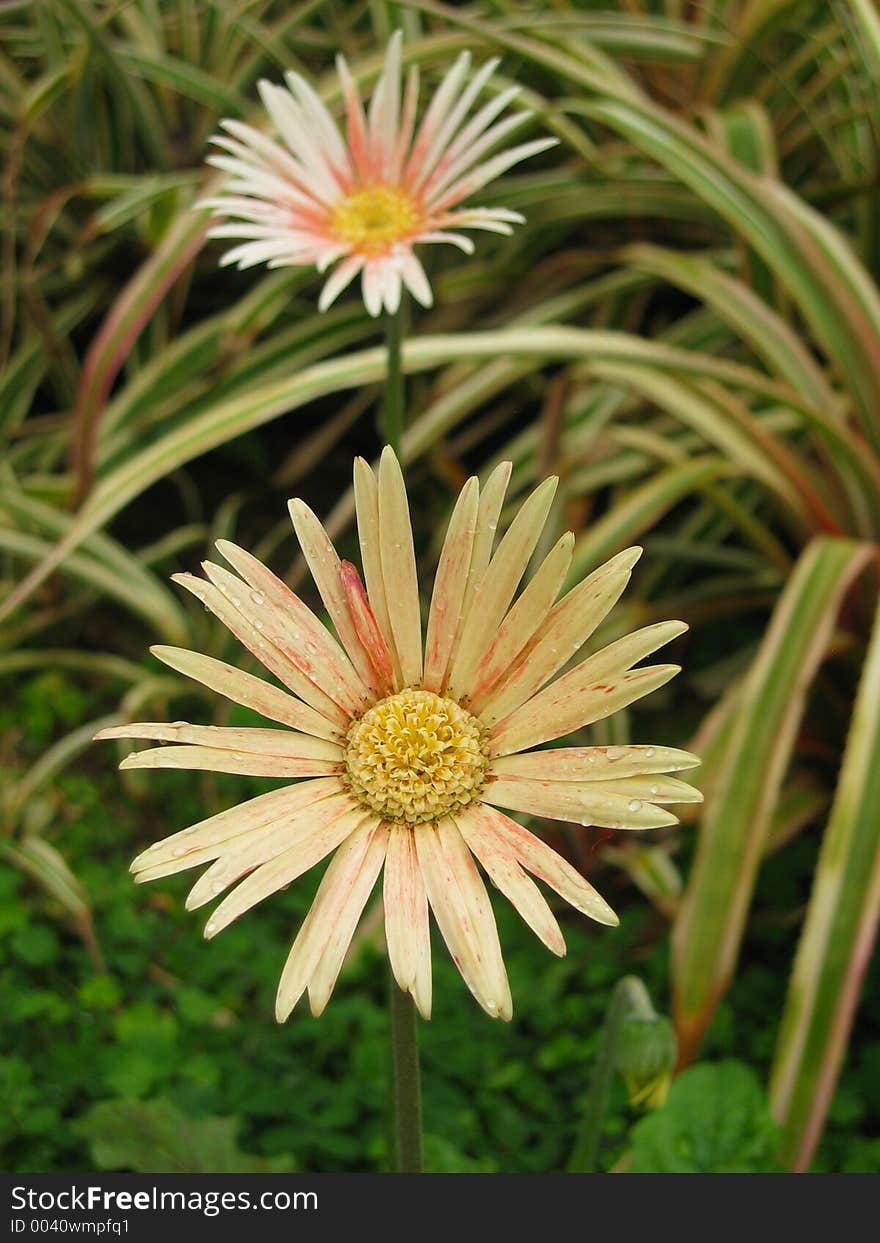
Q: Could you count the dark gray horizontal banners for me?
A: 1